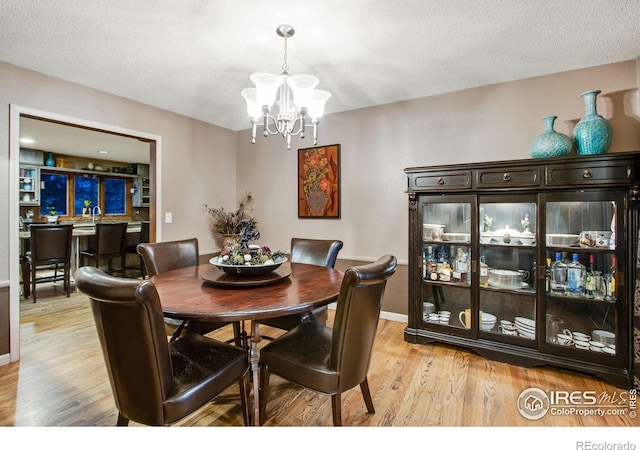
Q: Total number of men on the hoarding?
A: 0